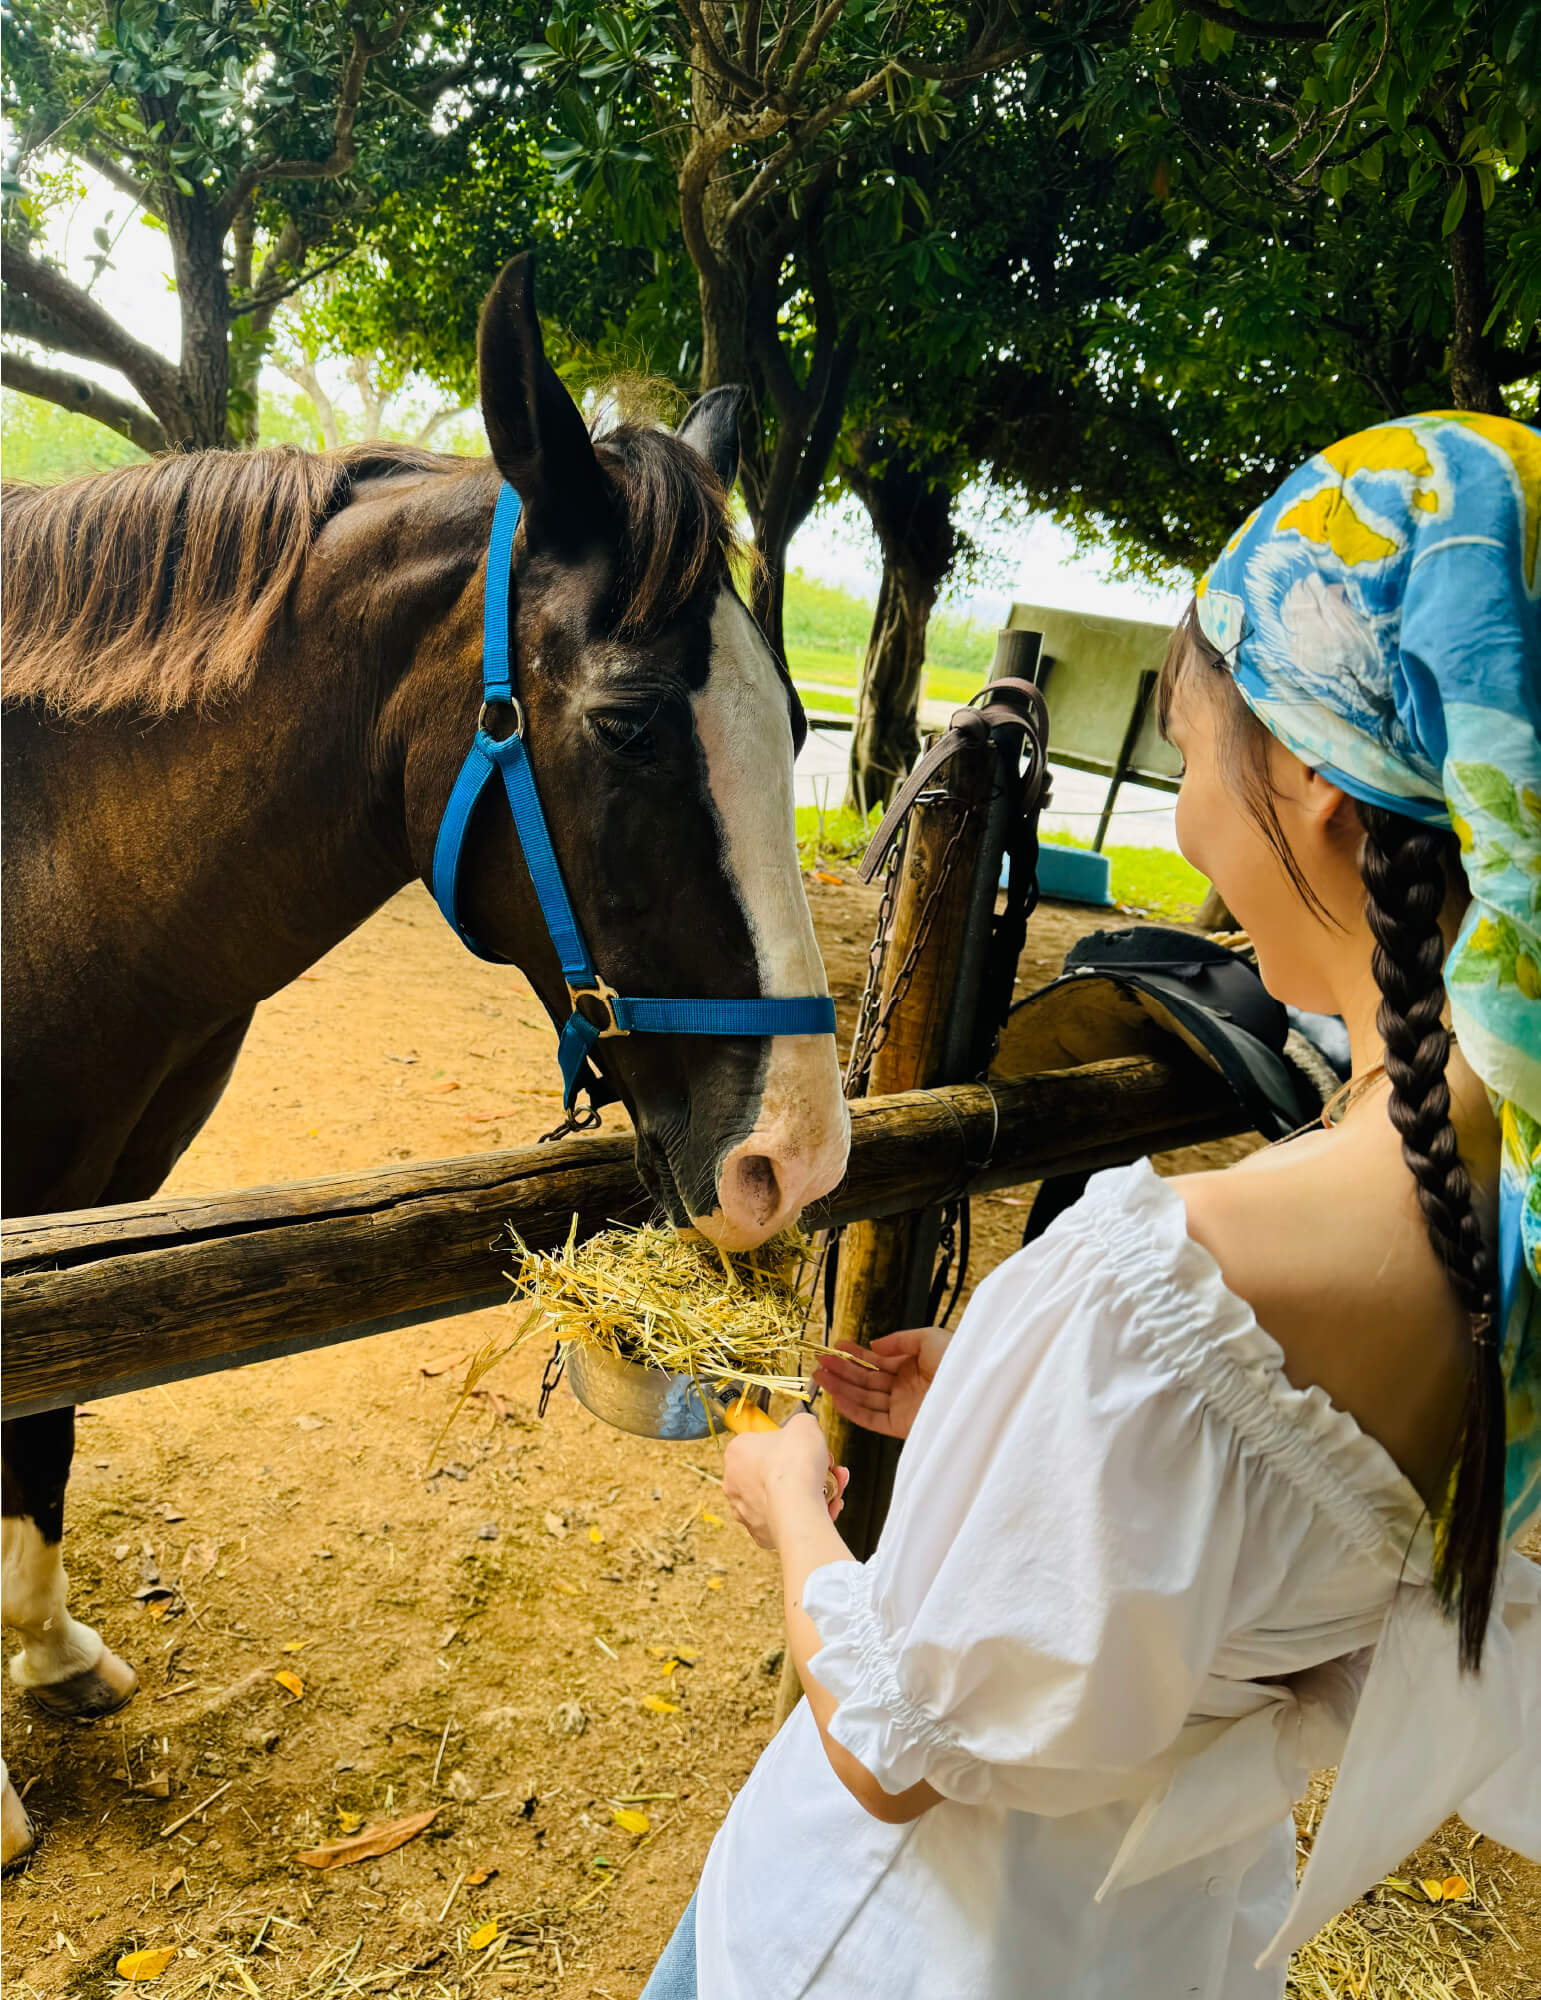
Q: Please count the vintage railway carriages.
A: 0